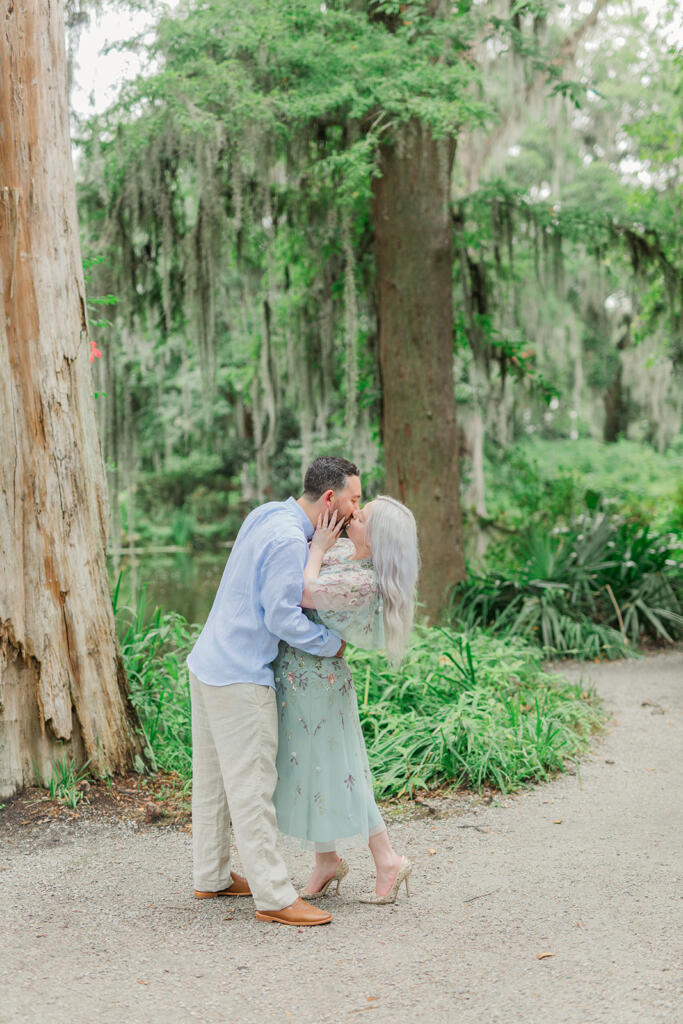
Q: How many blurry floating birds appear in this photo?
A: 0